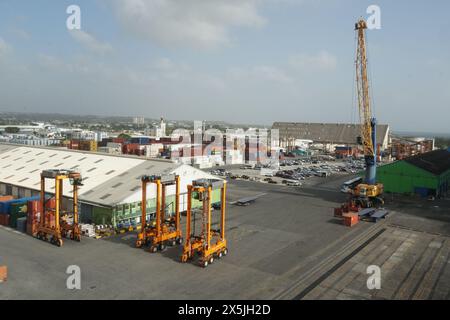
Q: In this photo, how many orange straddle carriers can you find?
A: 3